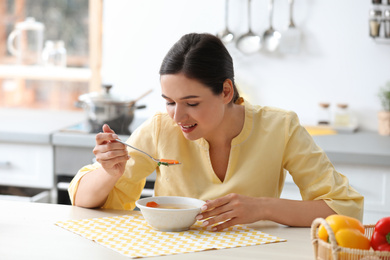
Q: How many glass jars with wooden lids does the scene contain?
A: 2